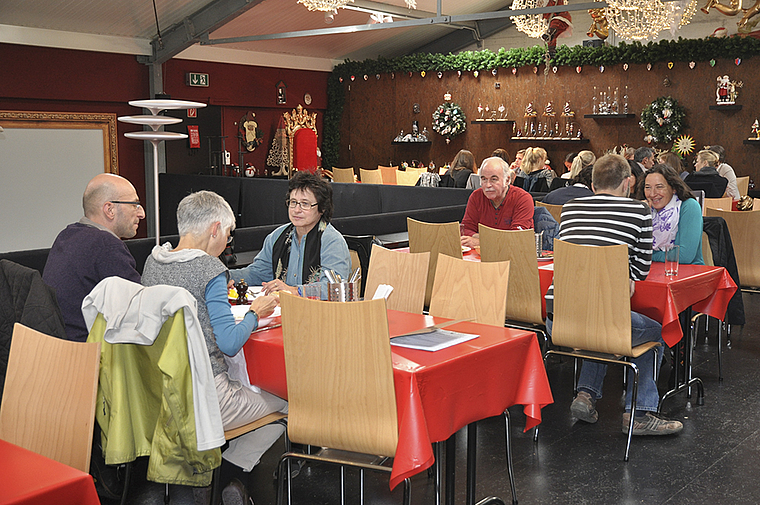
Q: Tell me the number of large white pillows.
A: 0